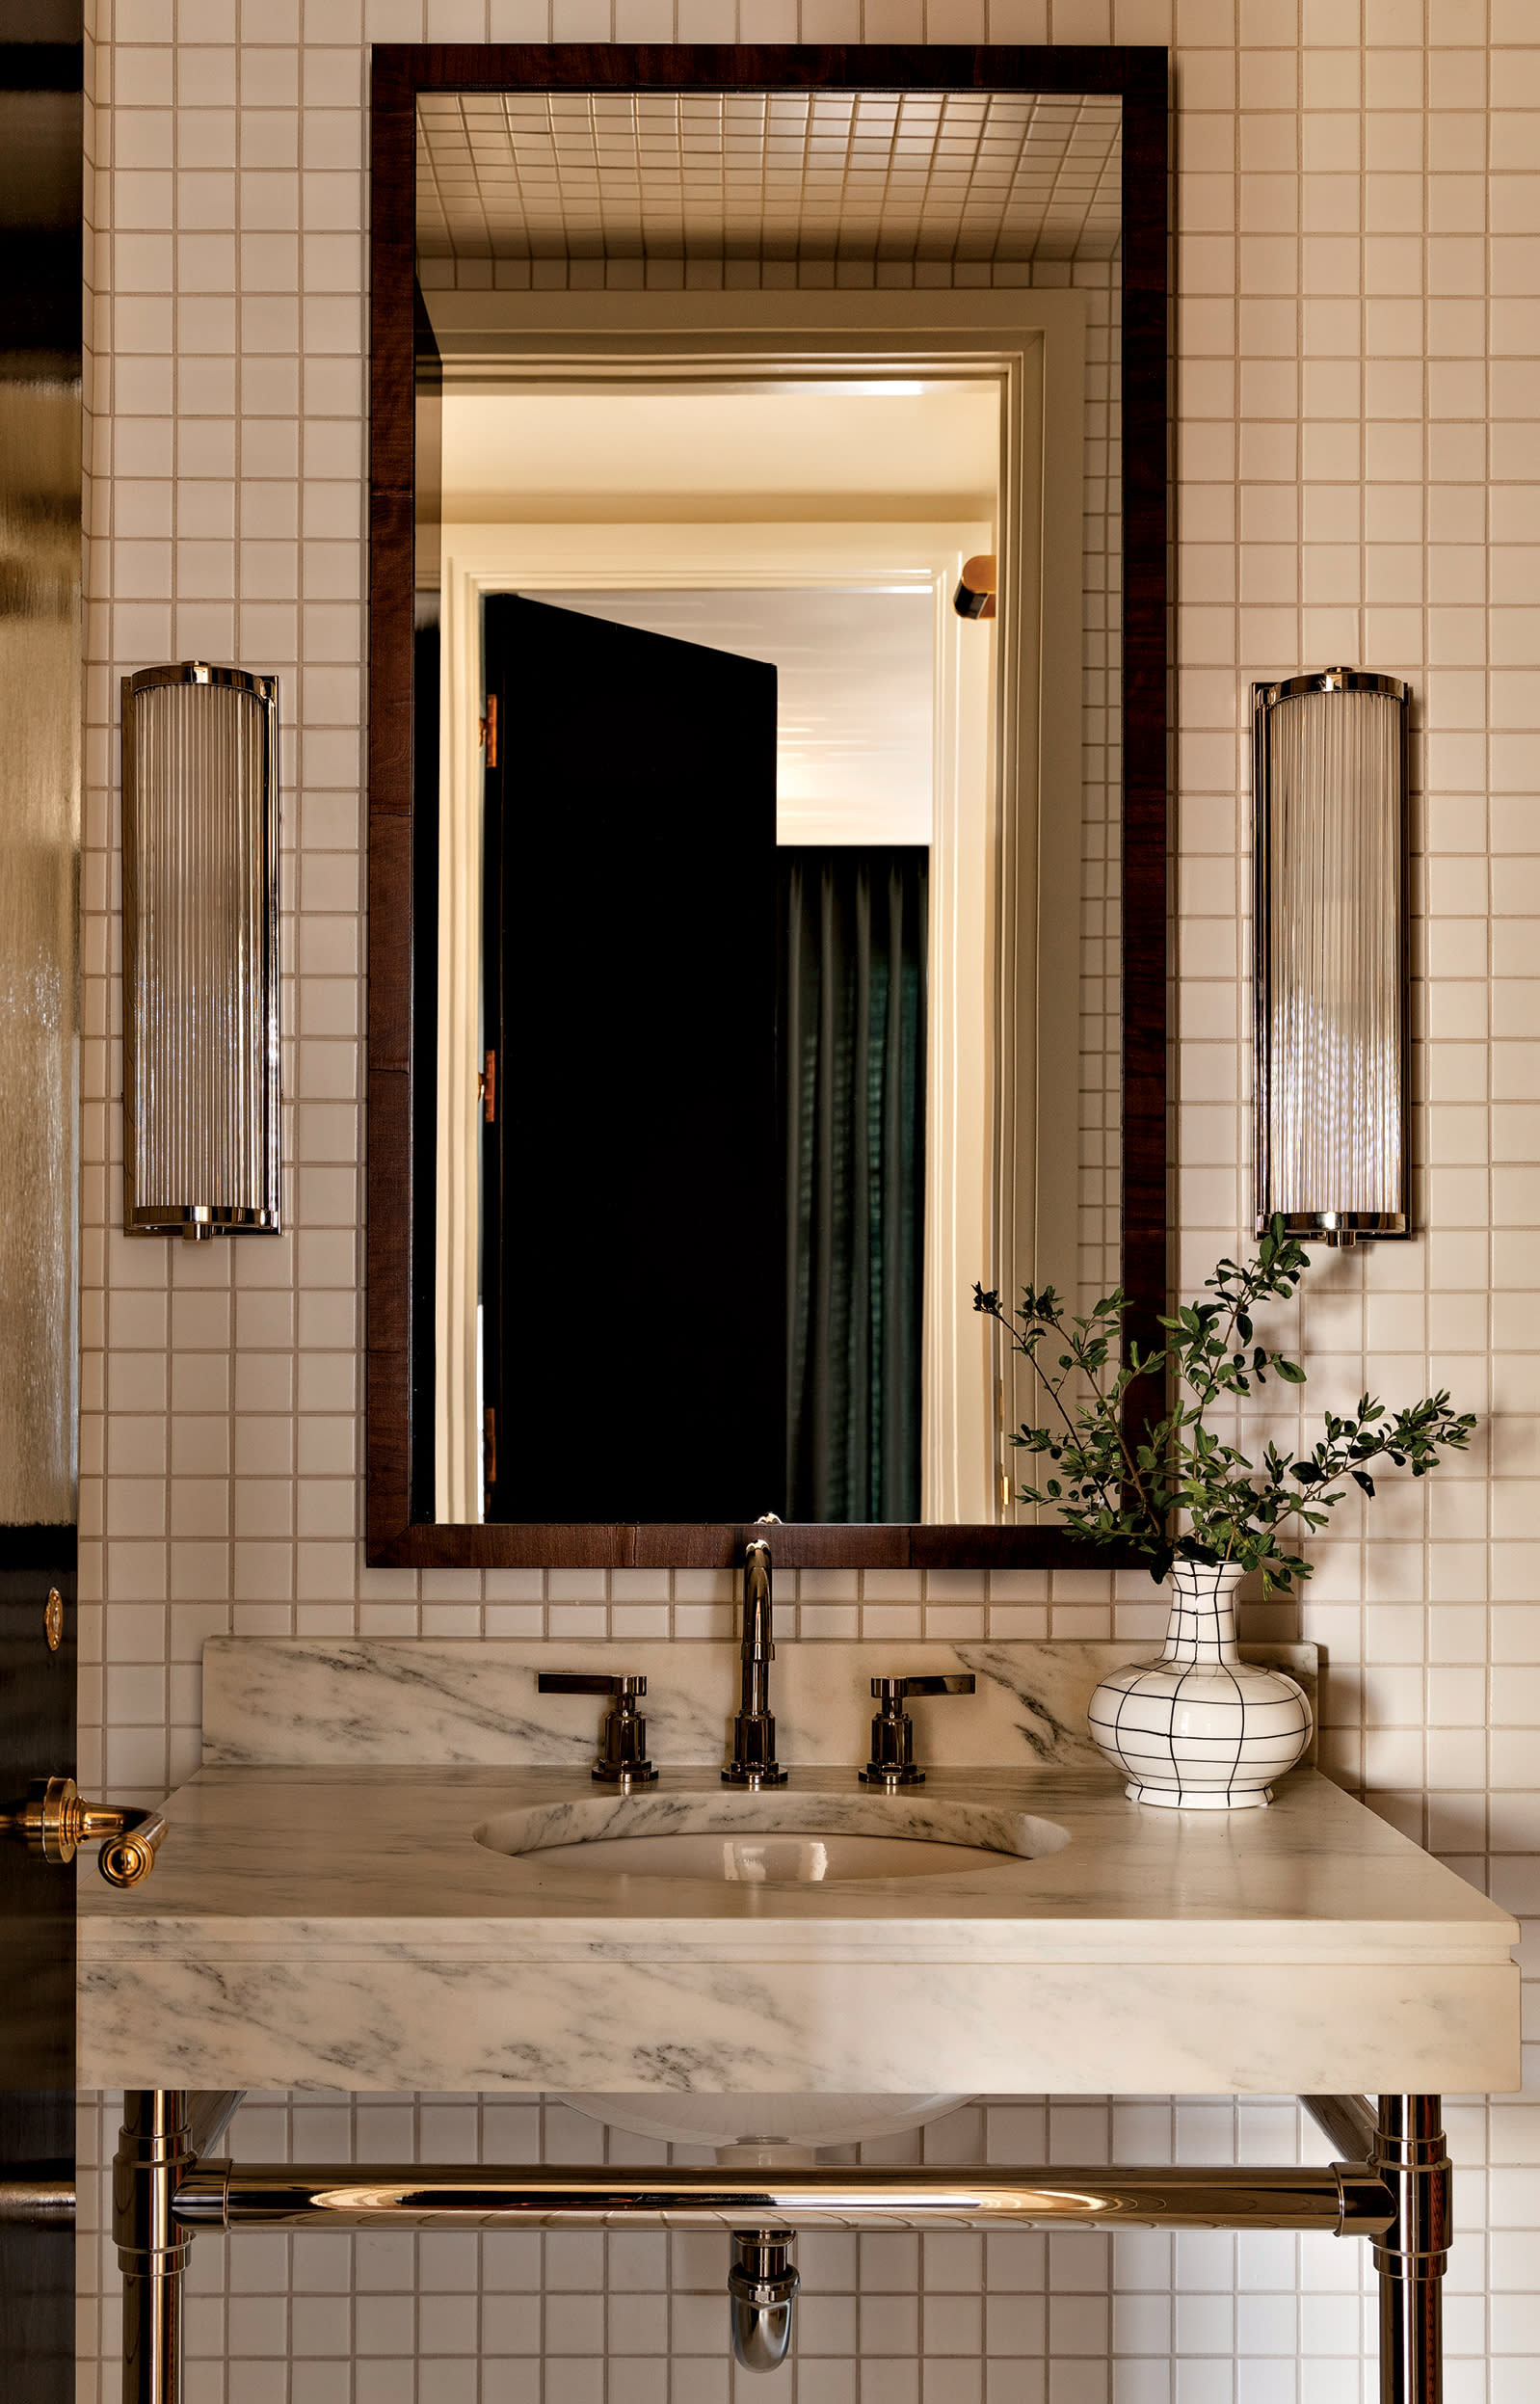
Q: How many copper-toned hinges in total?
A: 3